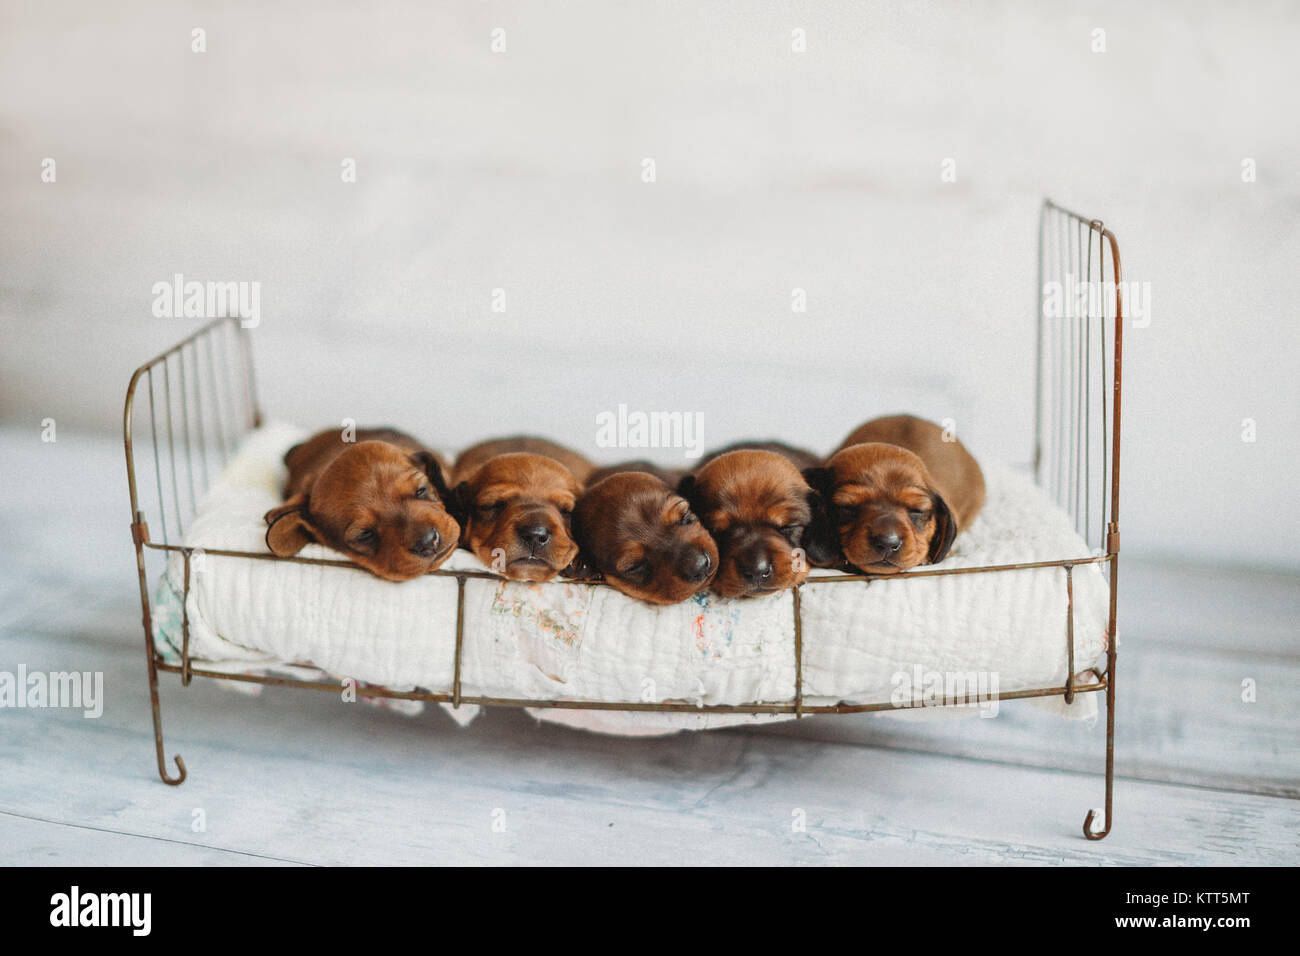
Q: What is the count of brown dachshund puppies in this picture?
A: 5